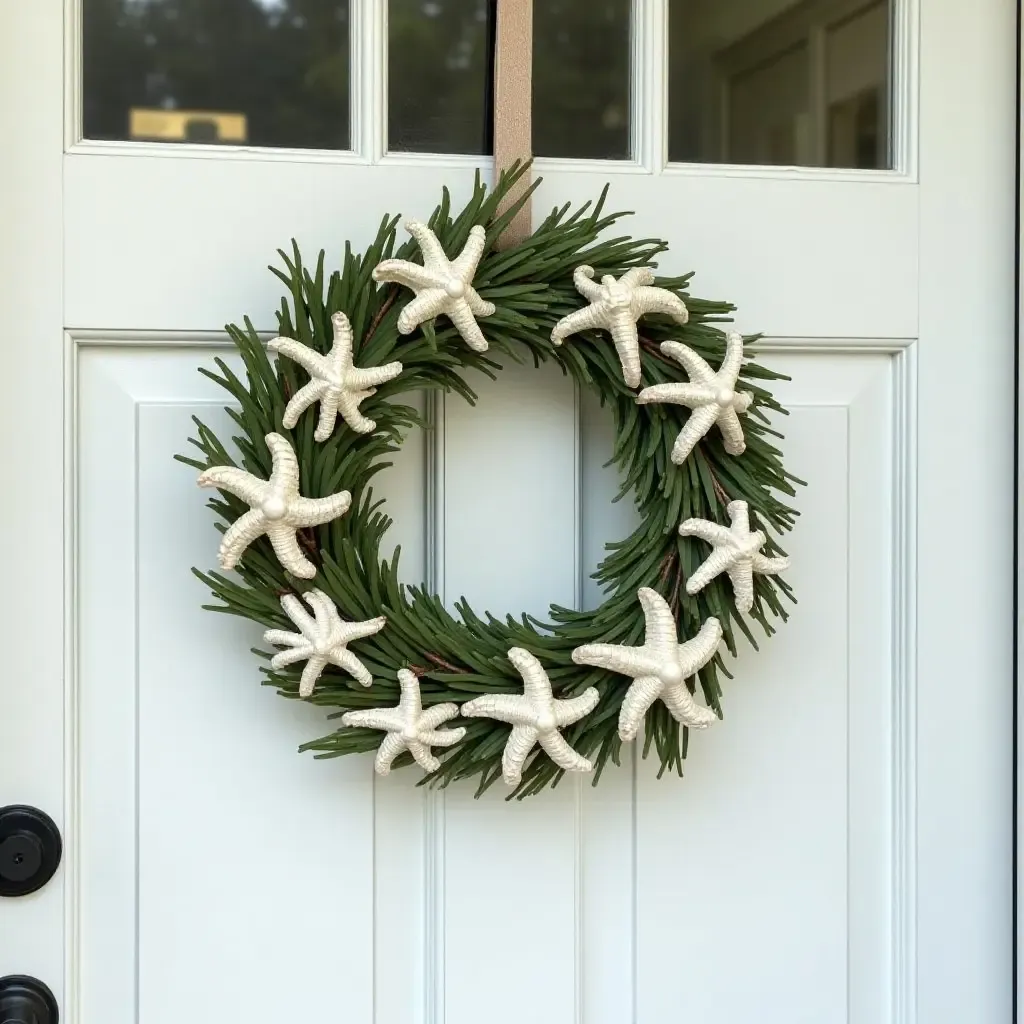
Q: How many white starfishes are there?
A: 10